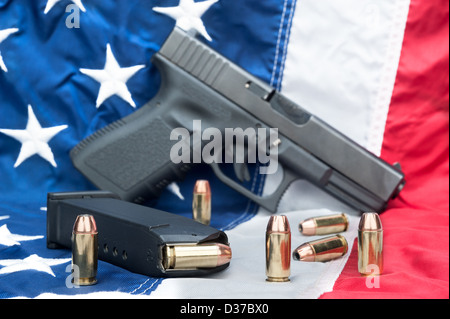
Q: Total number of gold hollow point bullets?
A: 7